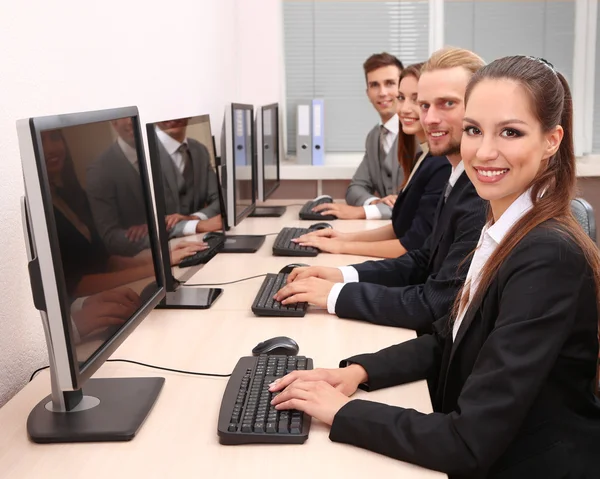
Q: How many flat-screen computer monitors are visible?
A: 4